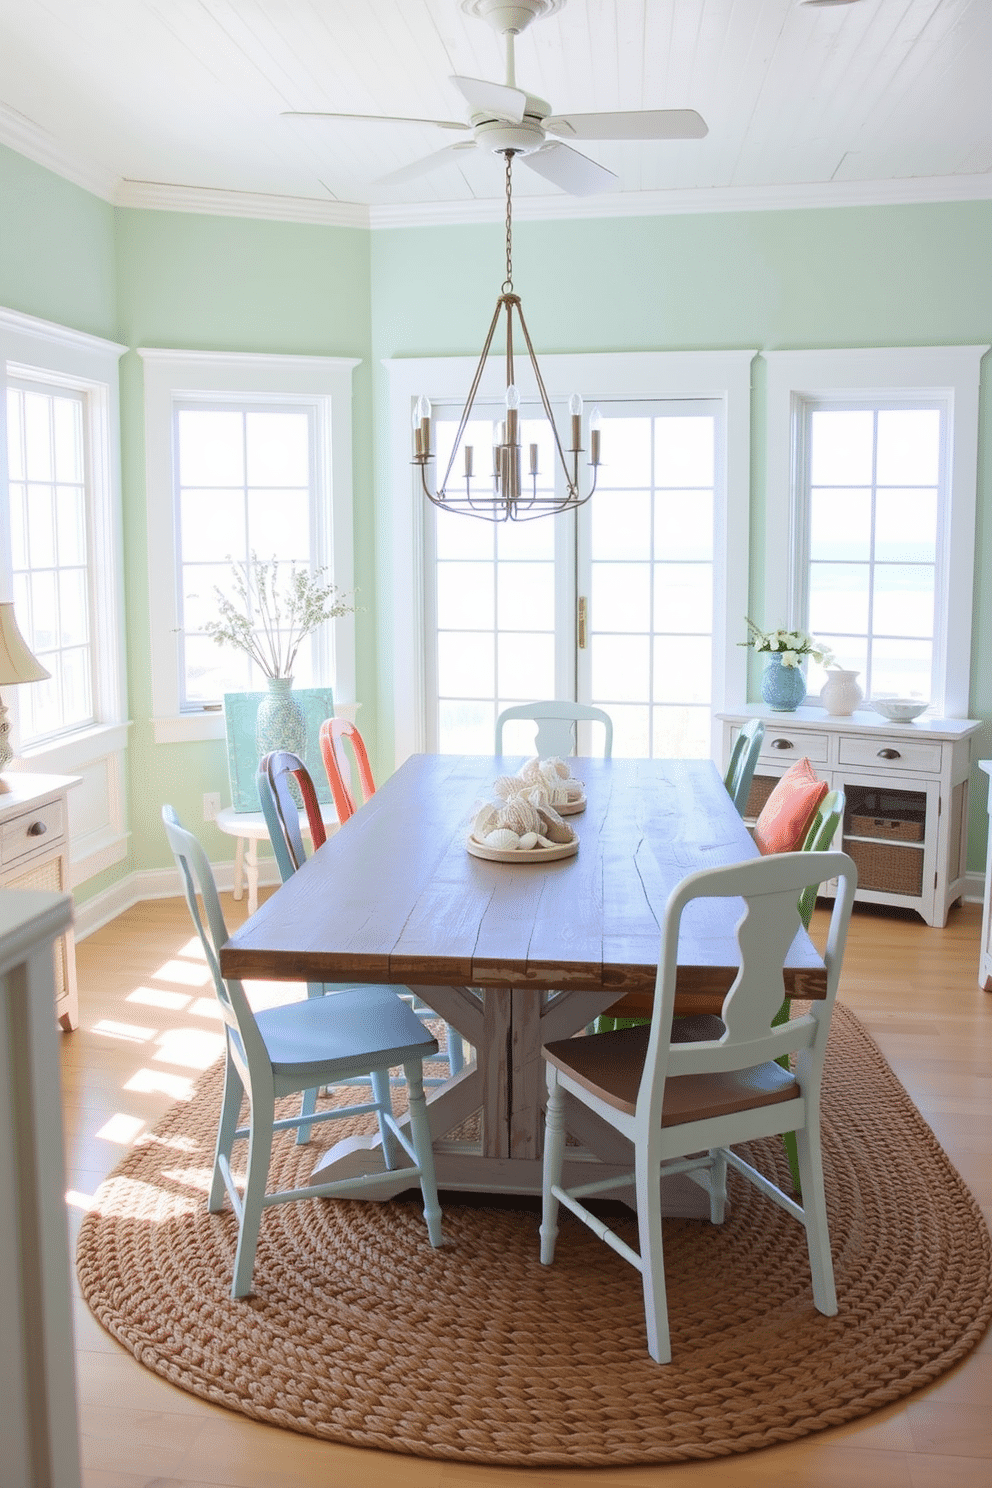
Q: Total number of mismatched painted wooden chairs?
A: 7